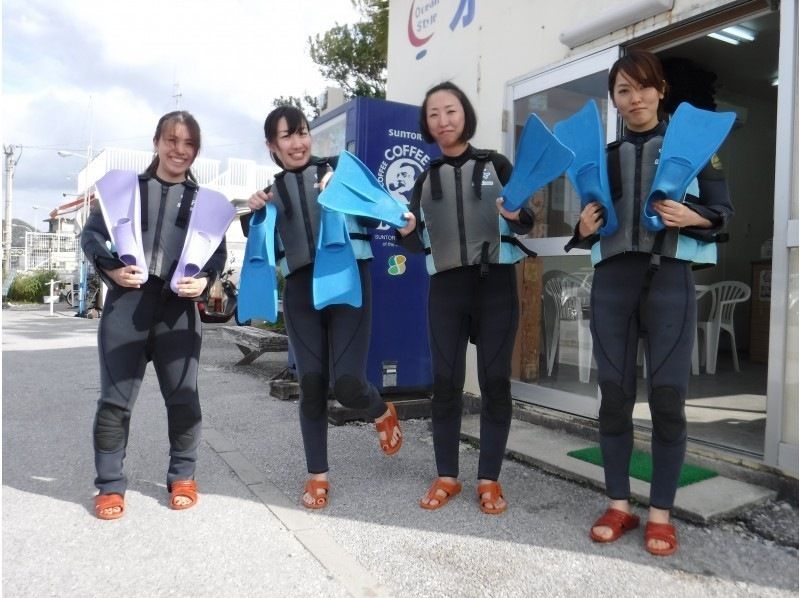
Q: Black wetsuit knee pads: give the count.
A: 8